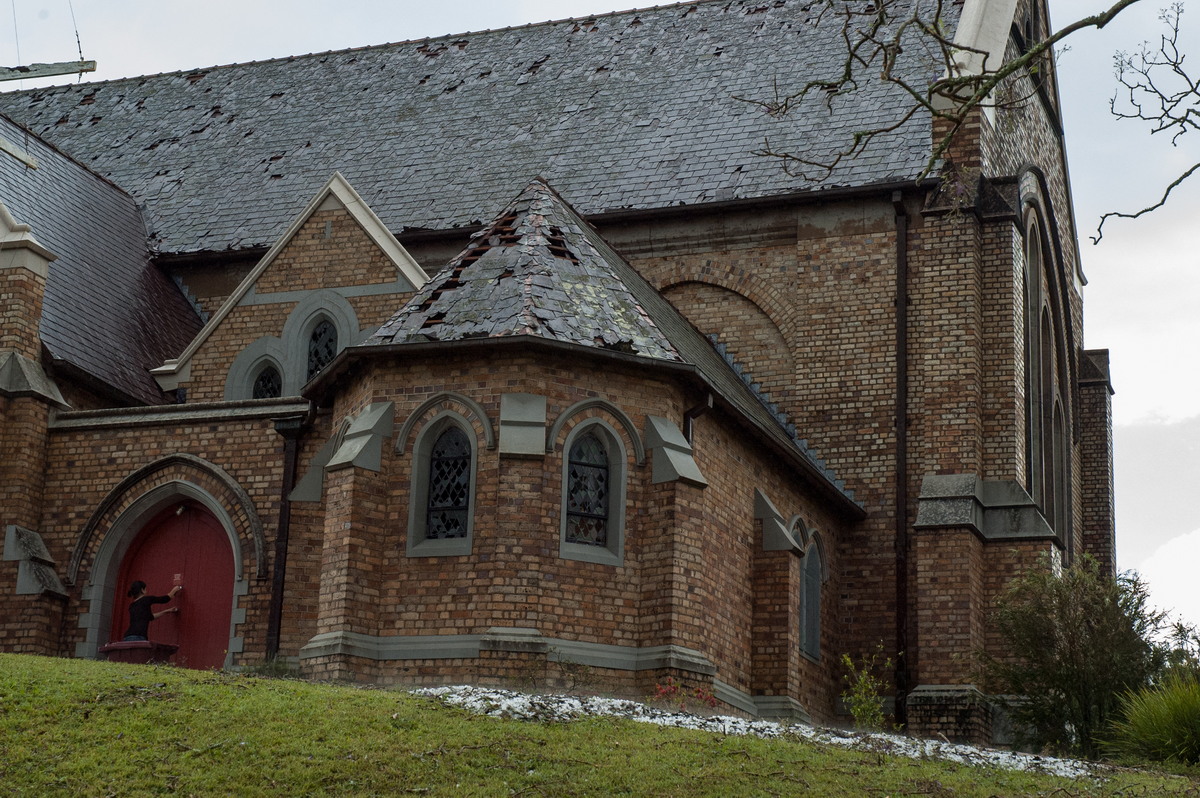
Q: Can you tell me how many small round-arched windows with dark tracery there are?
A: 4